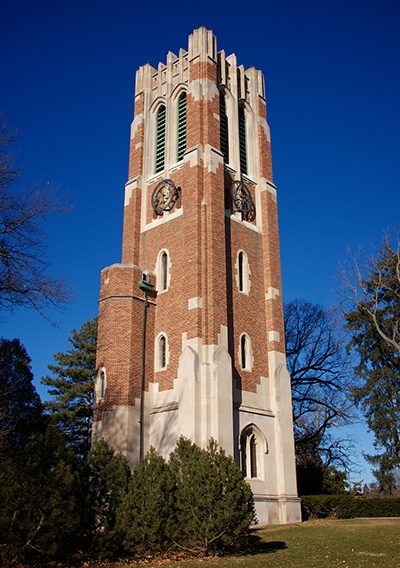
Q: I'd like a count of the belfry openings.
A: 4